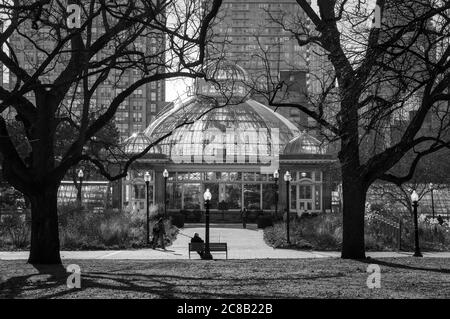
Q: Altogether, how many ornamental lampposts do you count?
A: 7